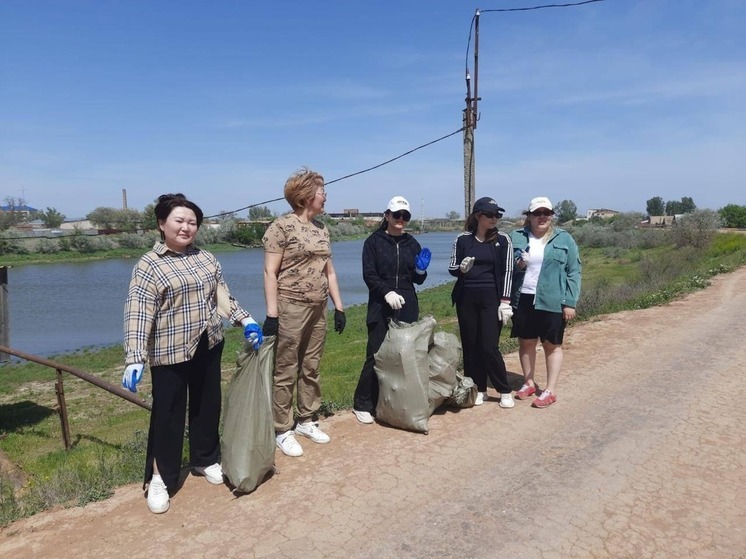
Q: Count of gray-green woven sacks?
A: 4